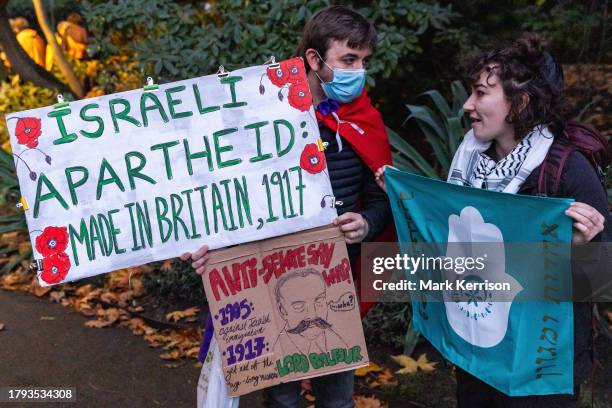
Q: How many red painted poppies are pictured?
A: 7